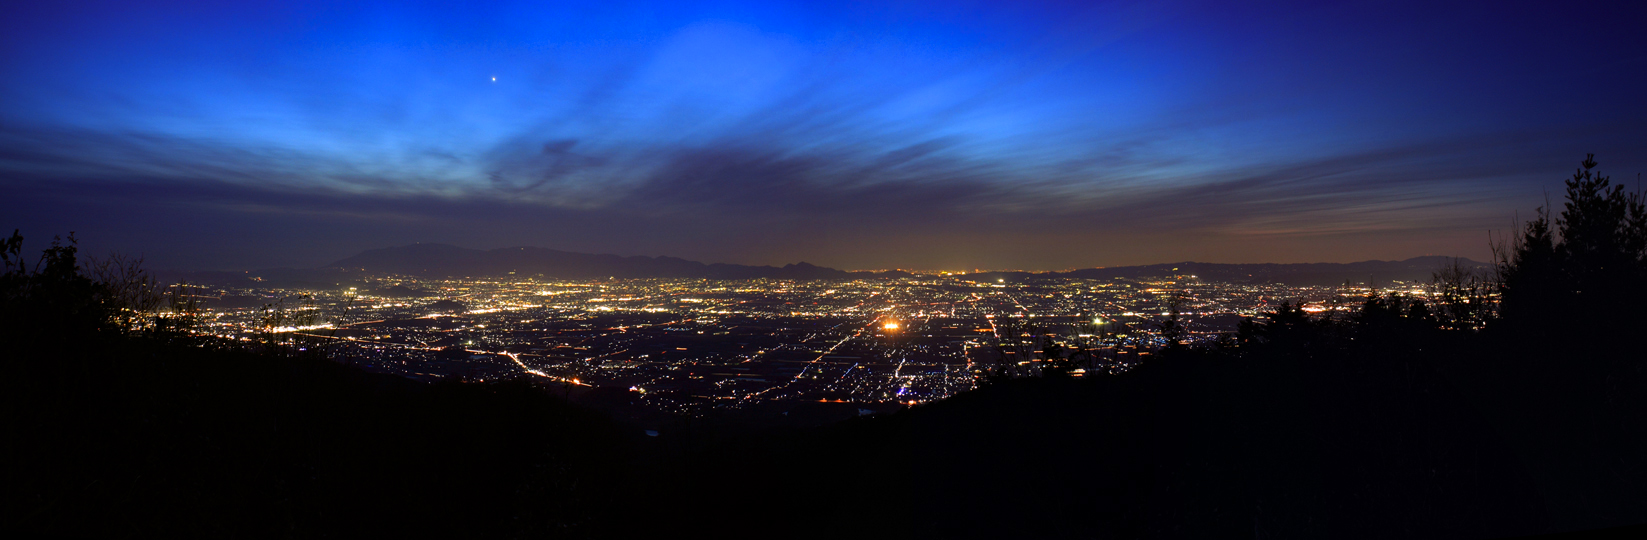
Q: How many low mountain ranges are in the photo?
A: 2